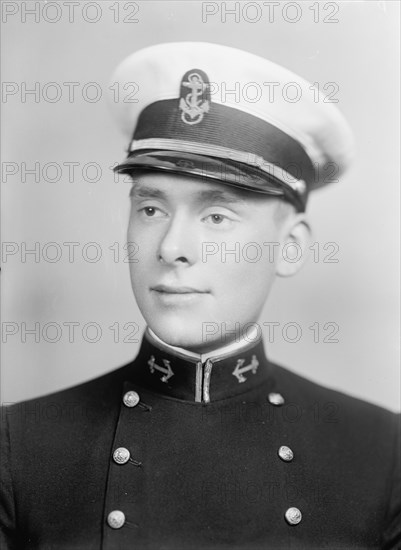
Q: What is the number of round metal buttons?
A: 6